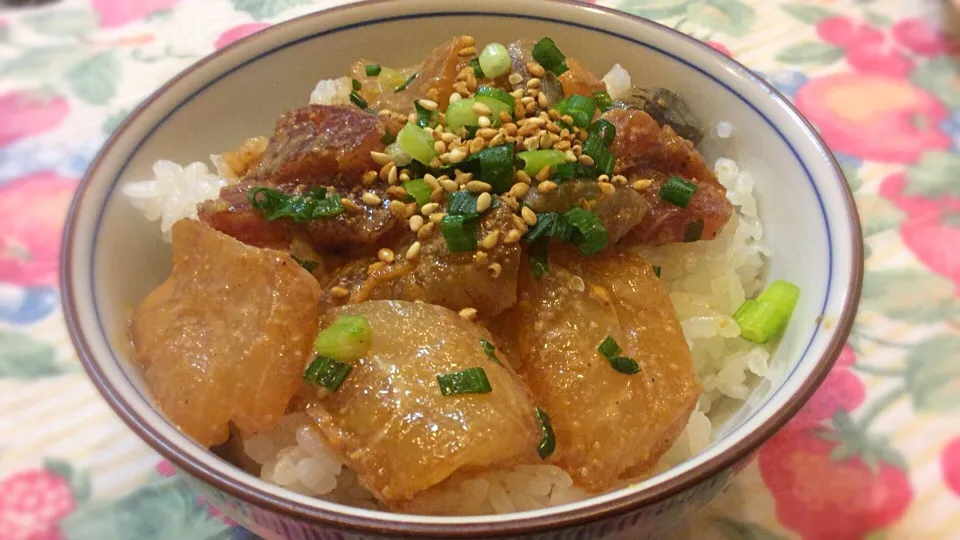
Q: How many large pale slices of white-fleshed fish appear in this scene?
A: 3